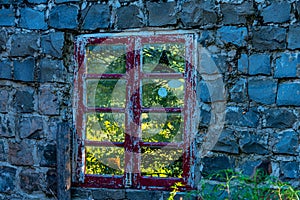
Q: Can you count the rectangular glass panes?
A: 8